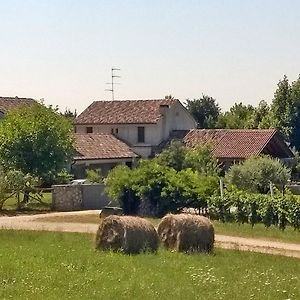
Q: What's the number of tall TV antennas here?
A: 1